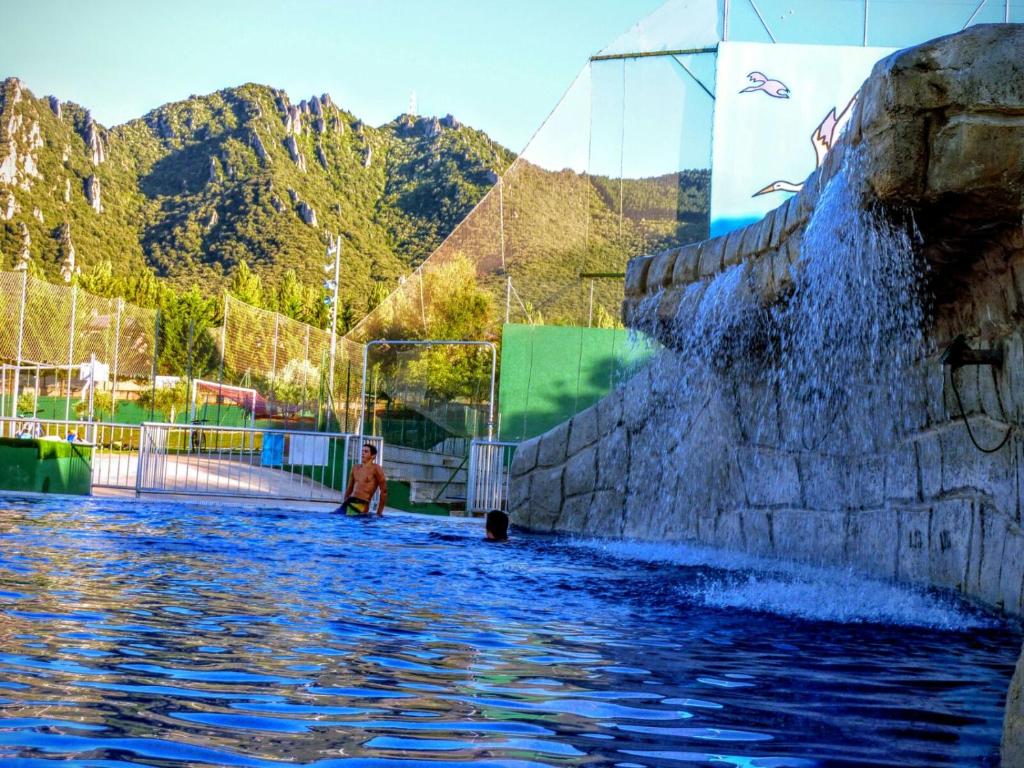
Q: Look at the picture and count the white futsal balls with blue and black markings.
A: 0